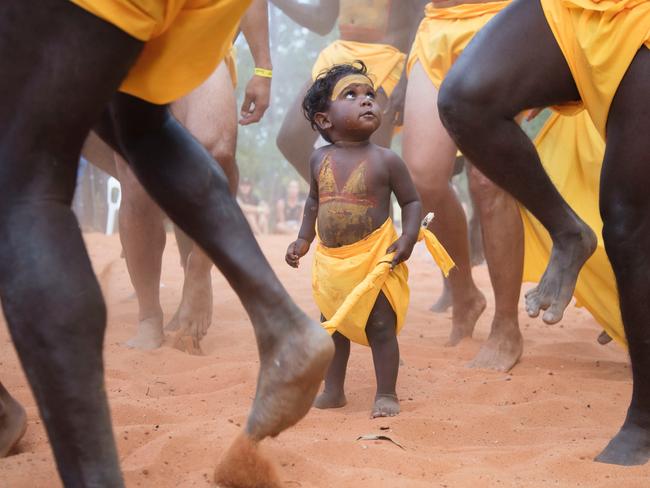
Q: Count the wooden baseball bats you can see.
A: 0